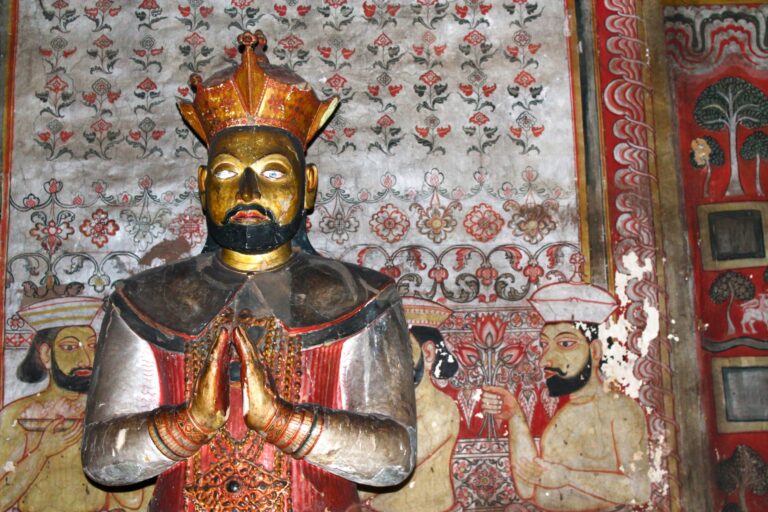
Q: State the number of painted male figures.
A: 3